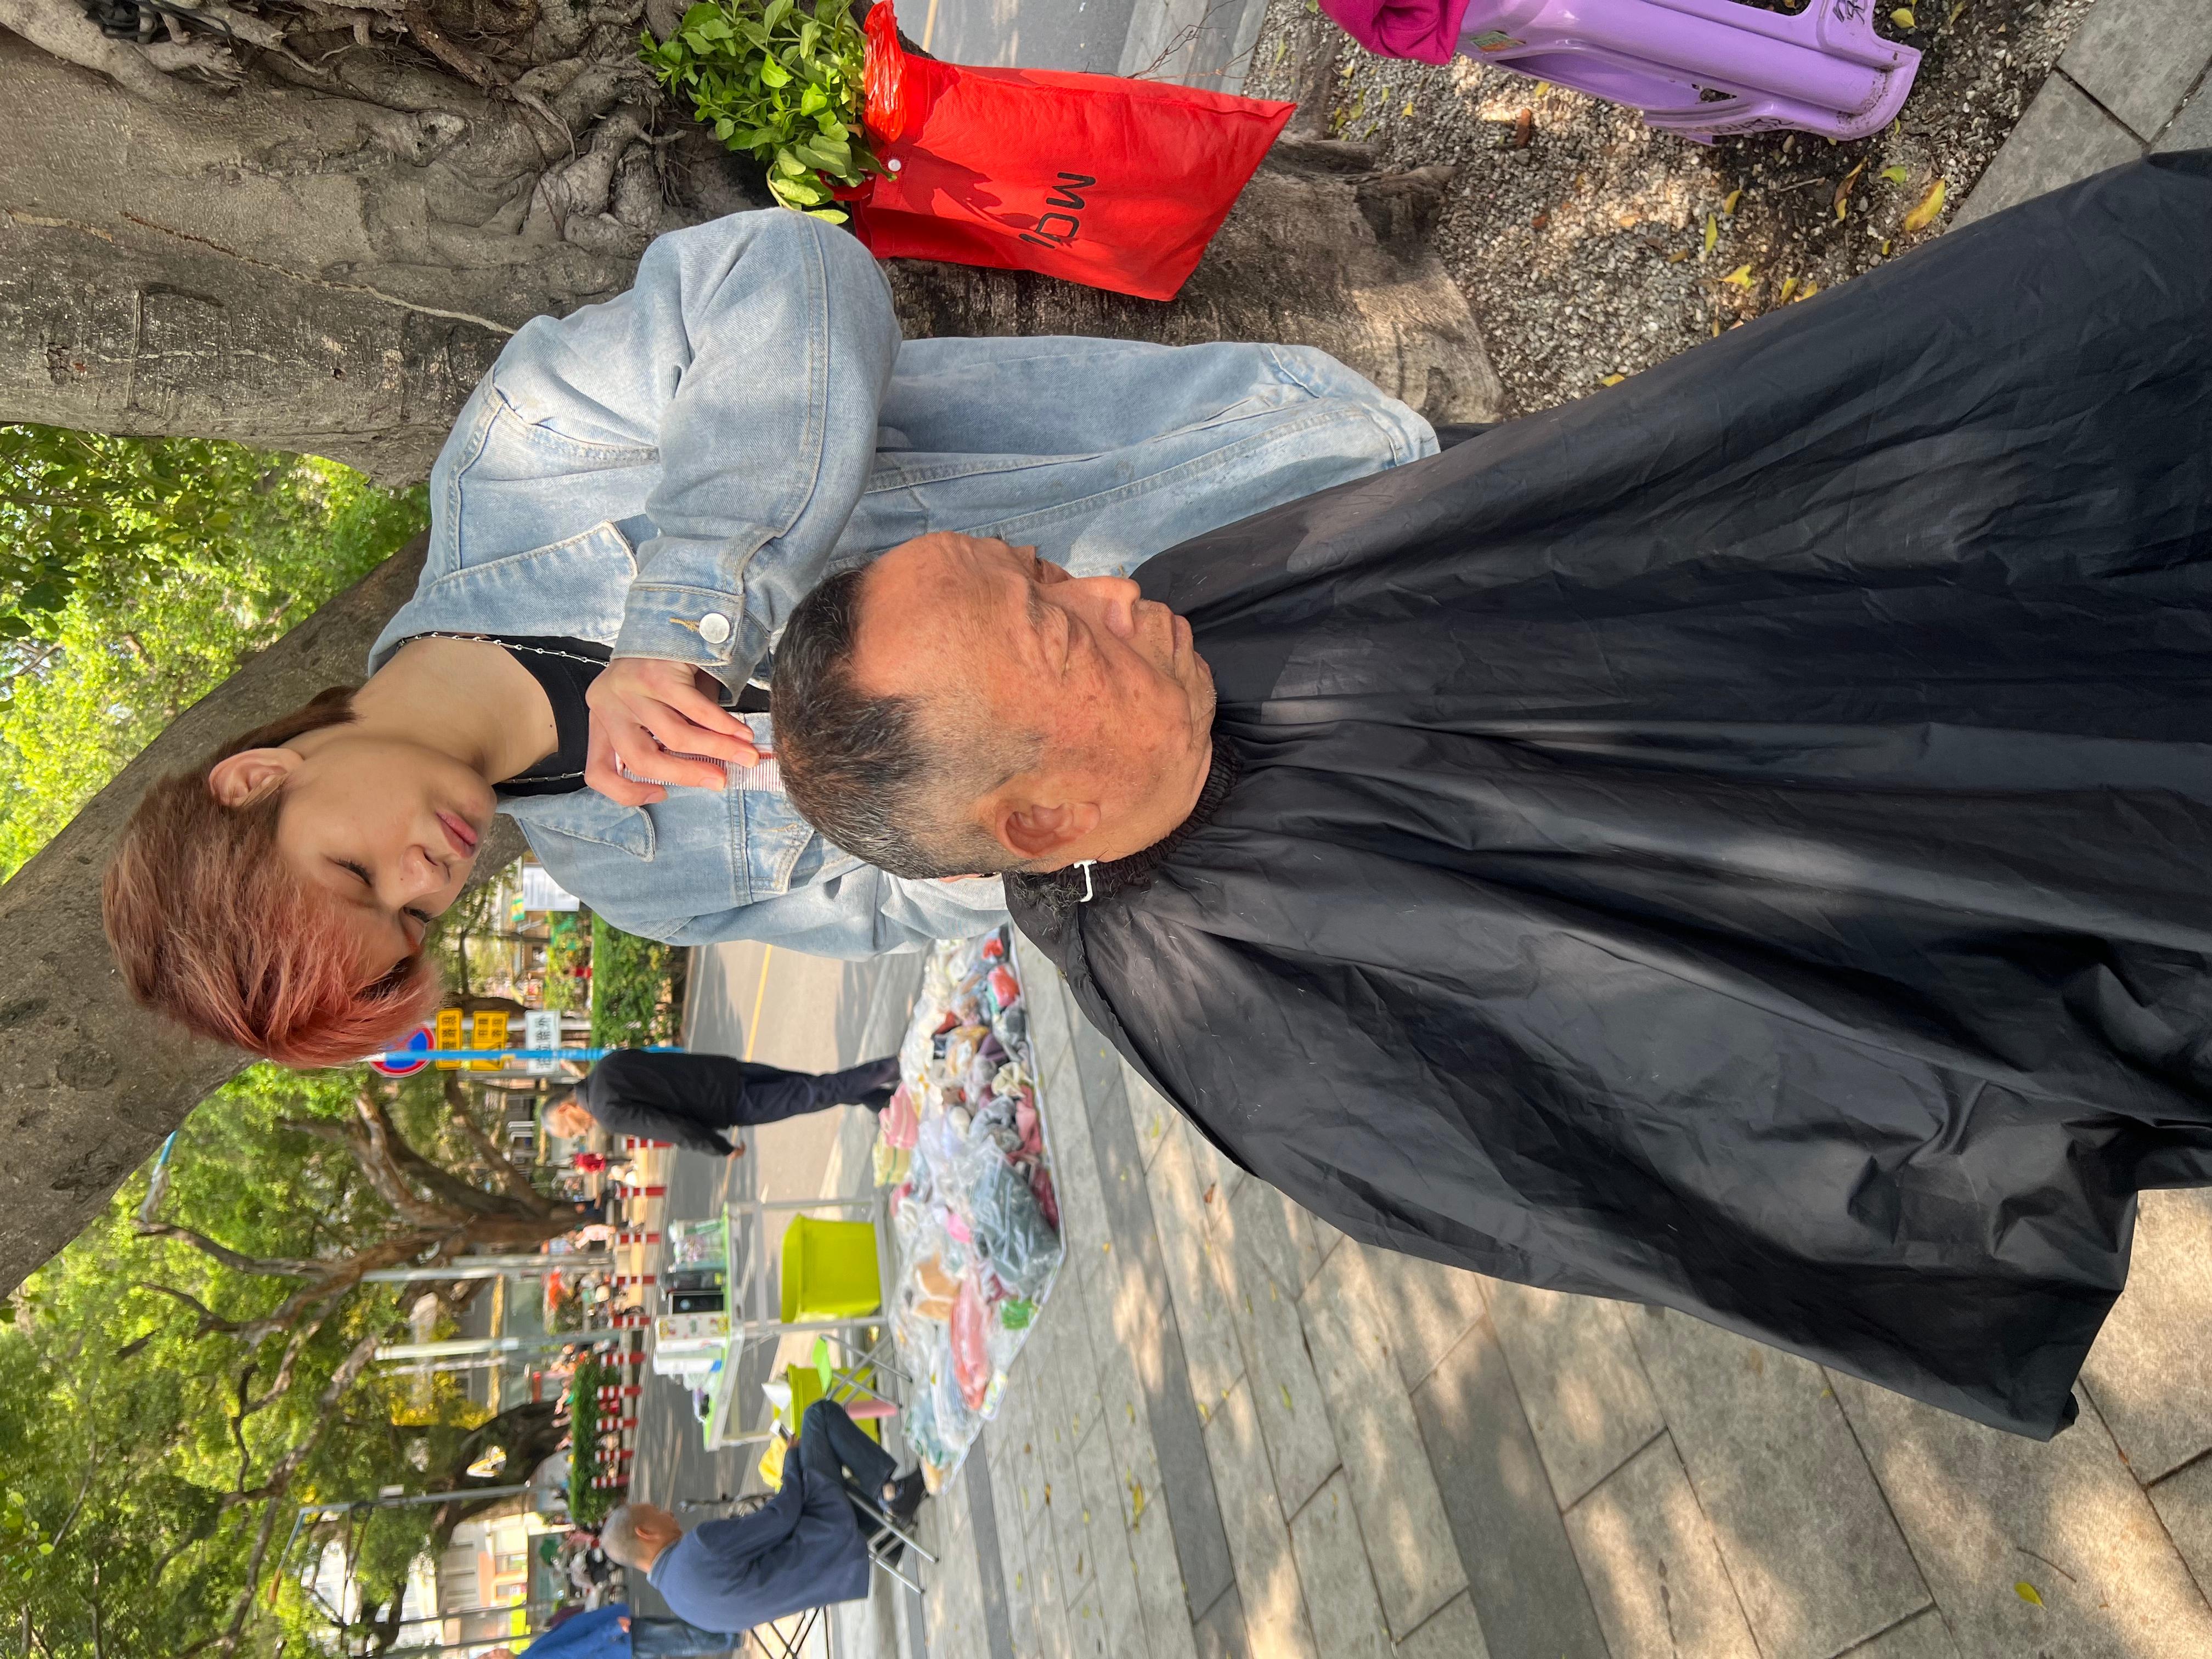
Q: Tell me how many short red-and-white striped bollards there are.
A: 10